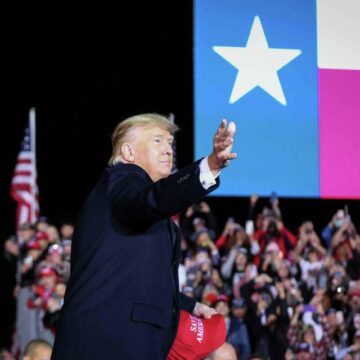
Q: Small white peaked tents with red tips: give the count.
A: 0